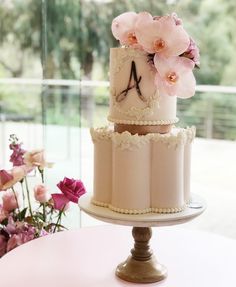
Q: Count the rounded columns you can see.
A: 4